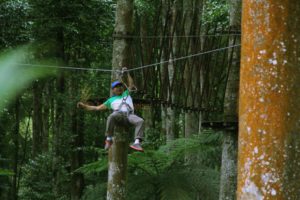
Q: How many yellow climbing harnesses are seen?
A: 0